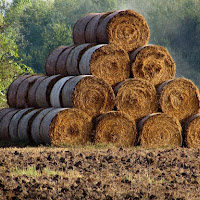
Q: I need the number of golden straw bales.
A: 10